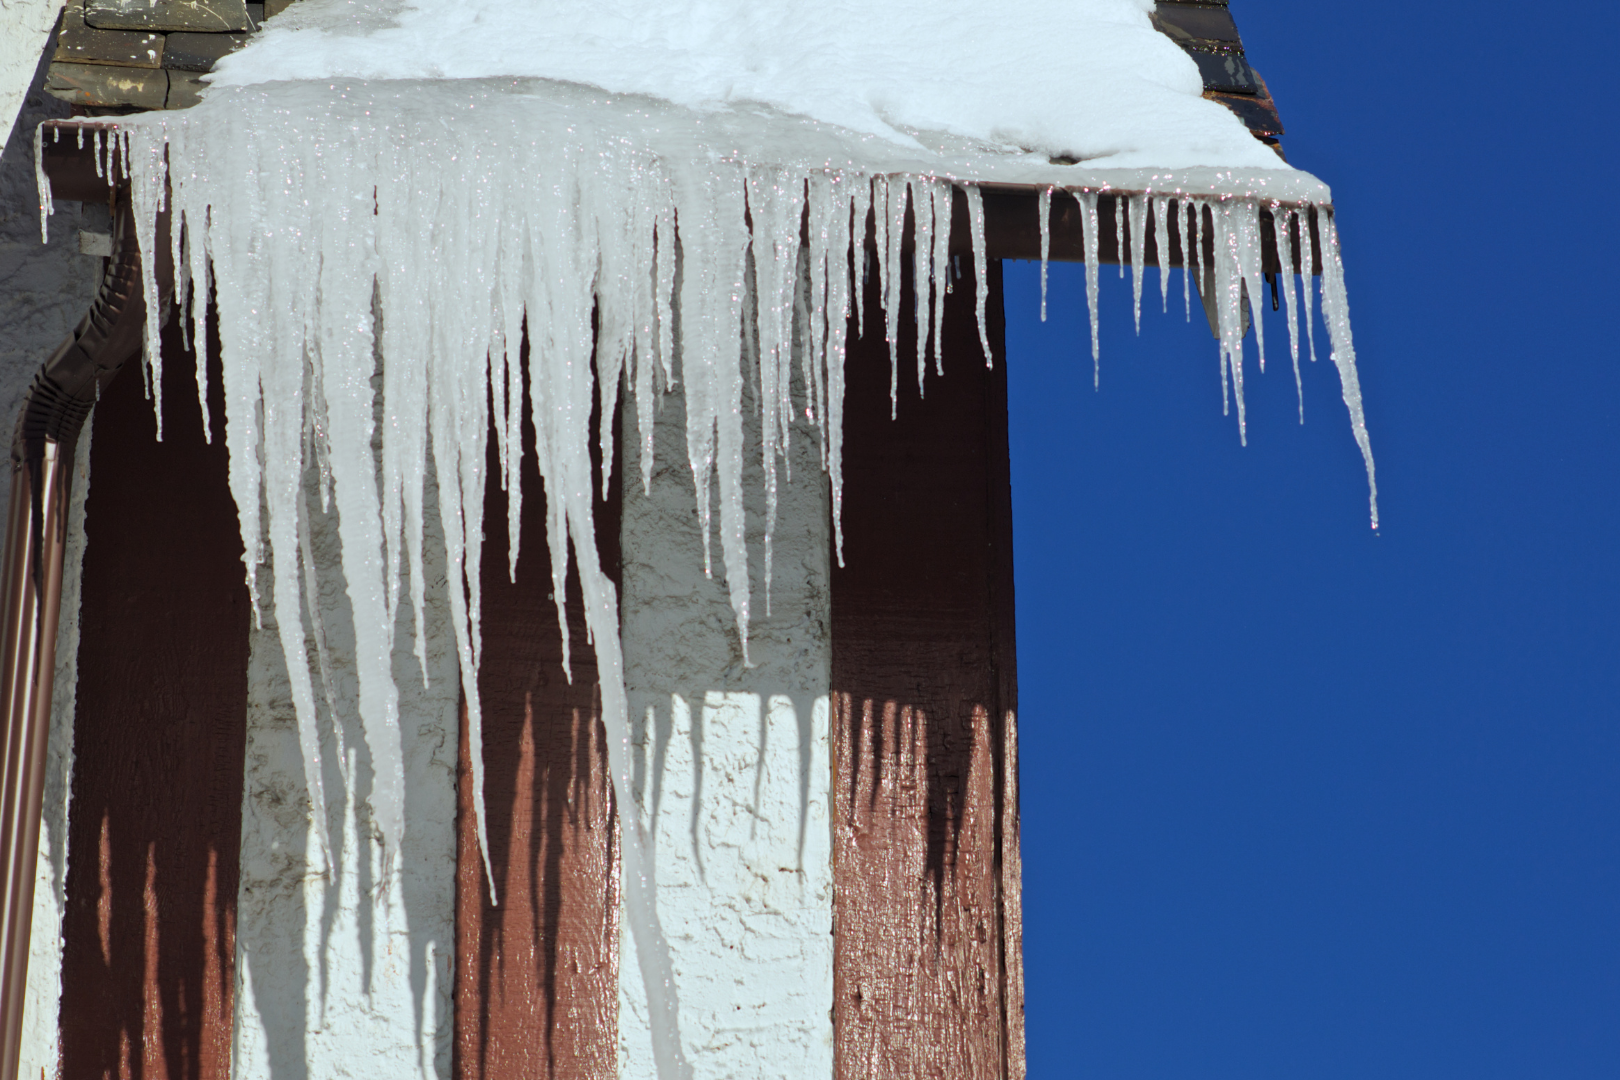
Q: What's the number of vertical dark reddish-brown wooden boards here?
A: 3